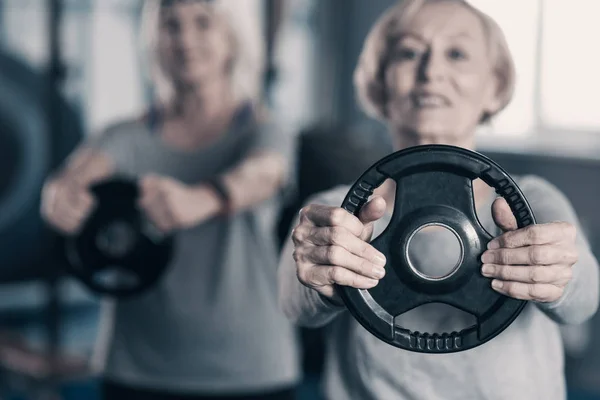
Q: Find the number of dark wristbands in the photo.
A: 1